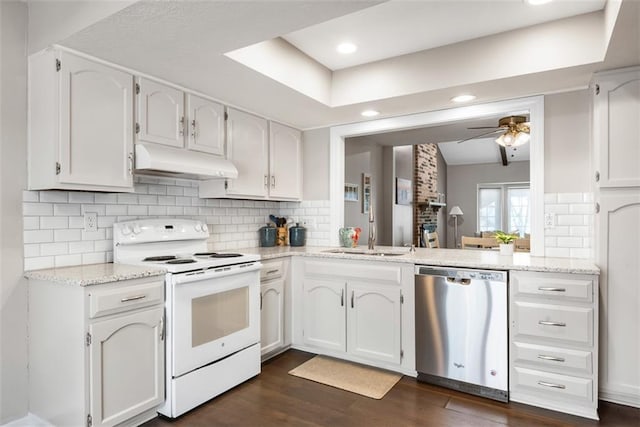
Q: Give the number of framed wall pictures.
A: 3